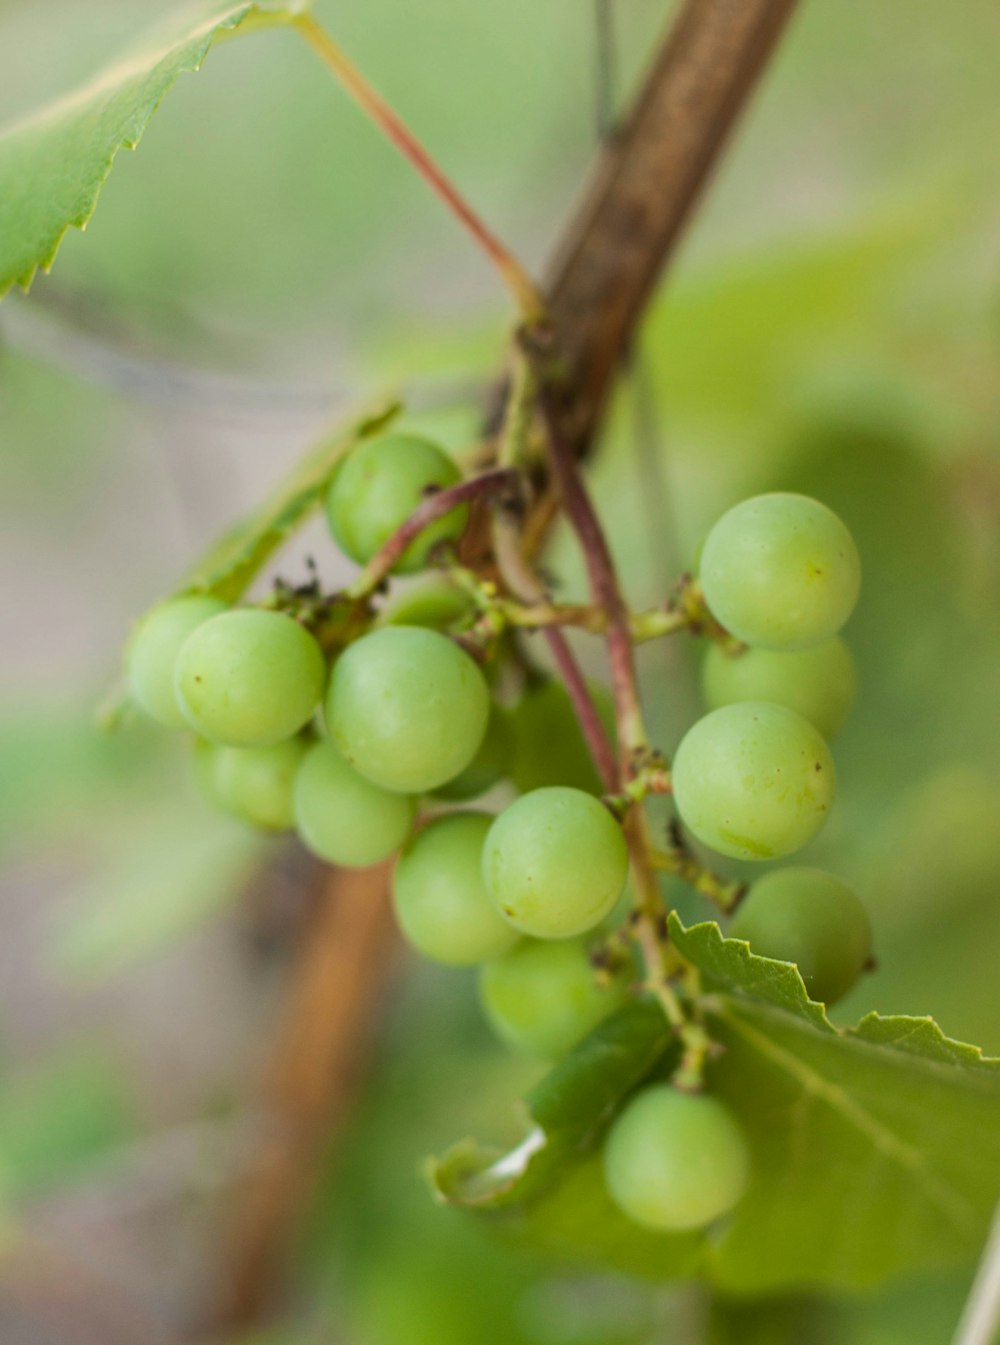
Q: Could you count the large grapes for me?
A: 14